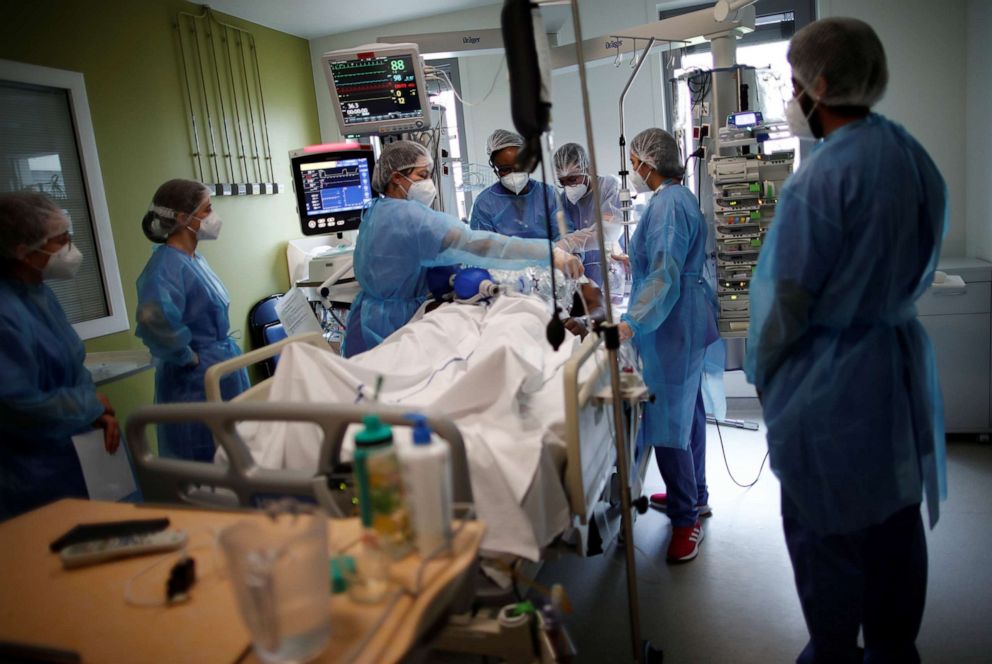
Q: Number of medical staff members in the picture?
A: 7